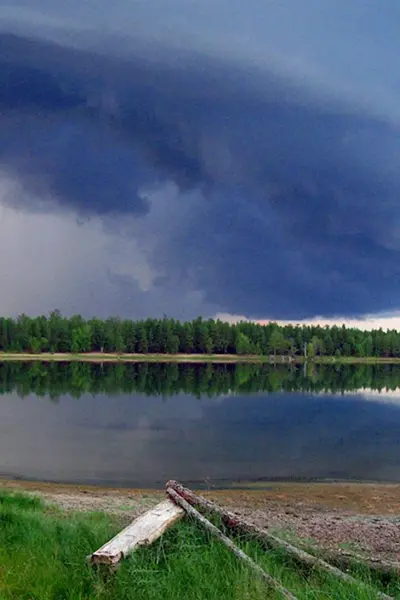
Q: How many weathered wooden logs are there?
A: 3